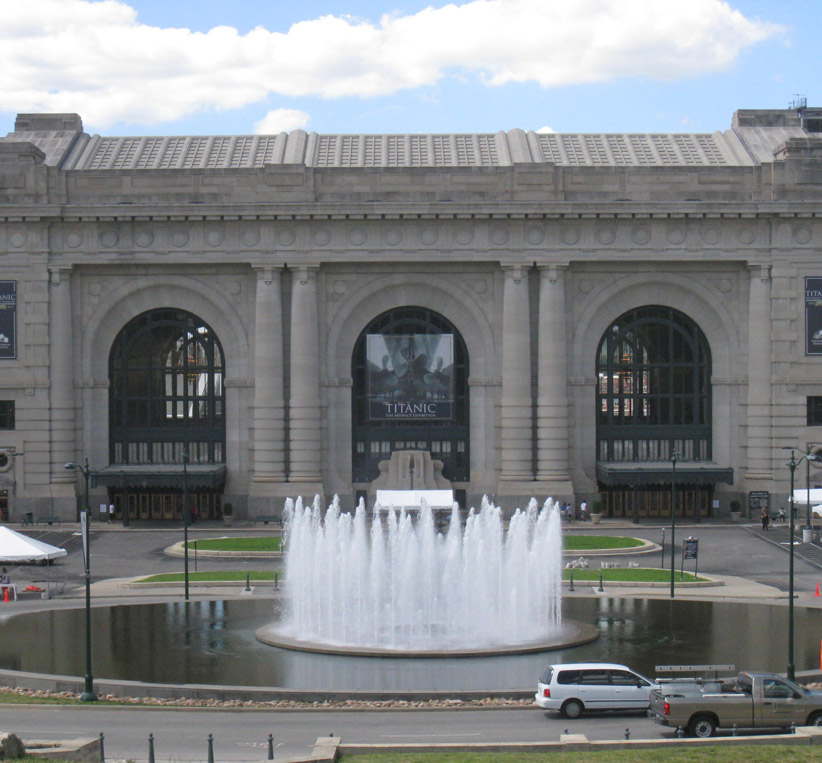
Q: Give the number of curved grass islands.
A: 4